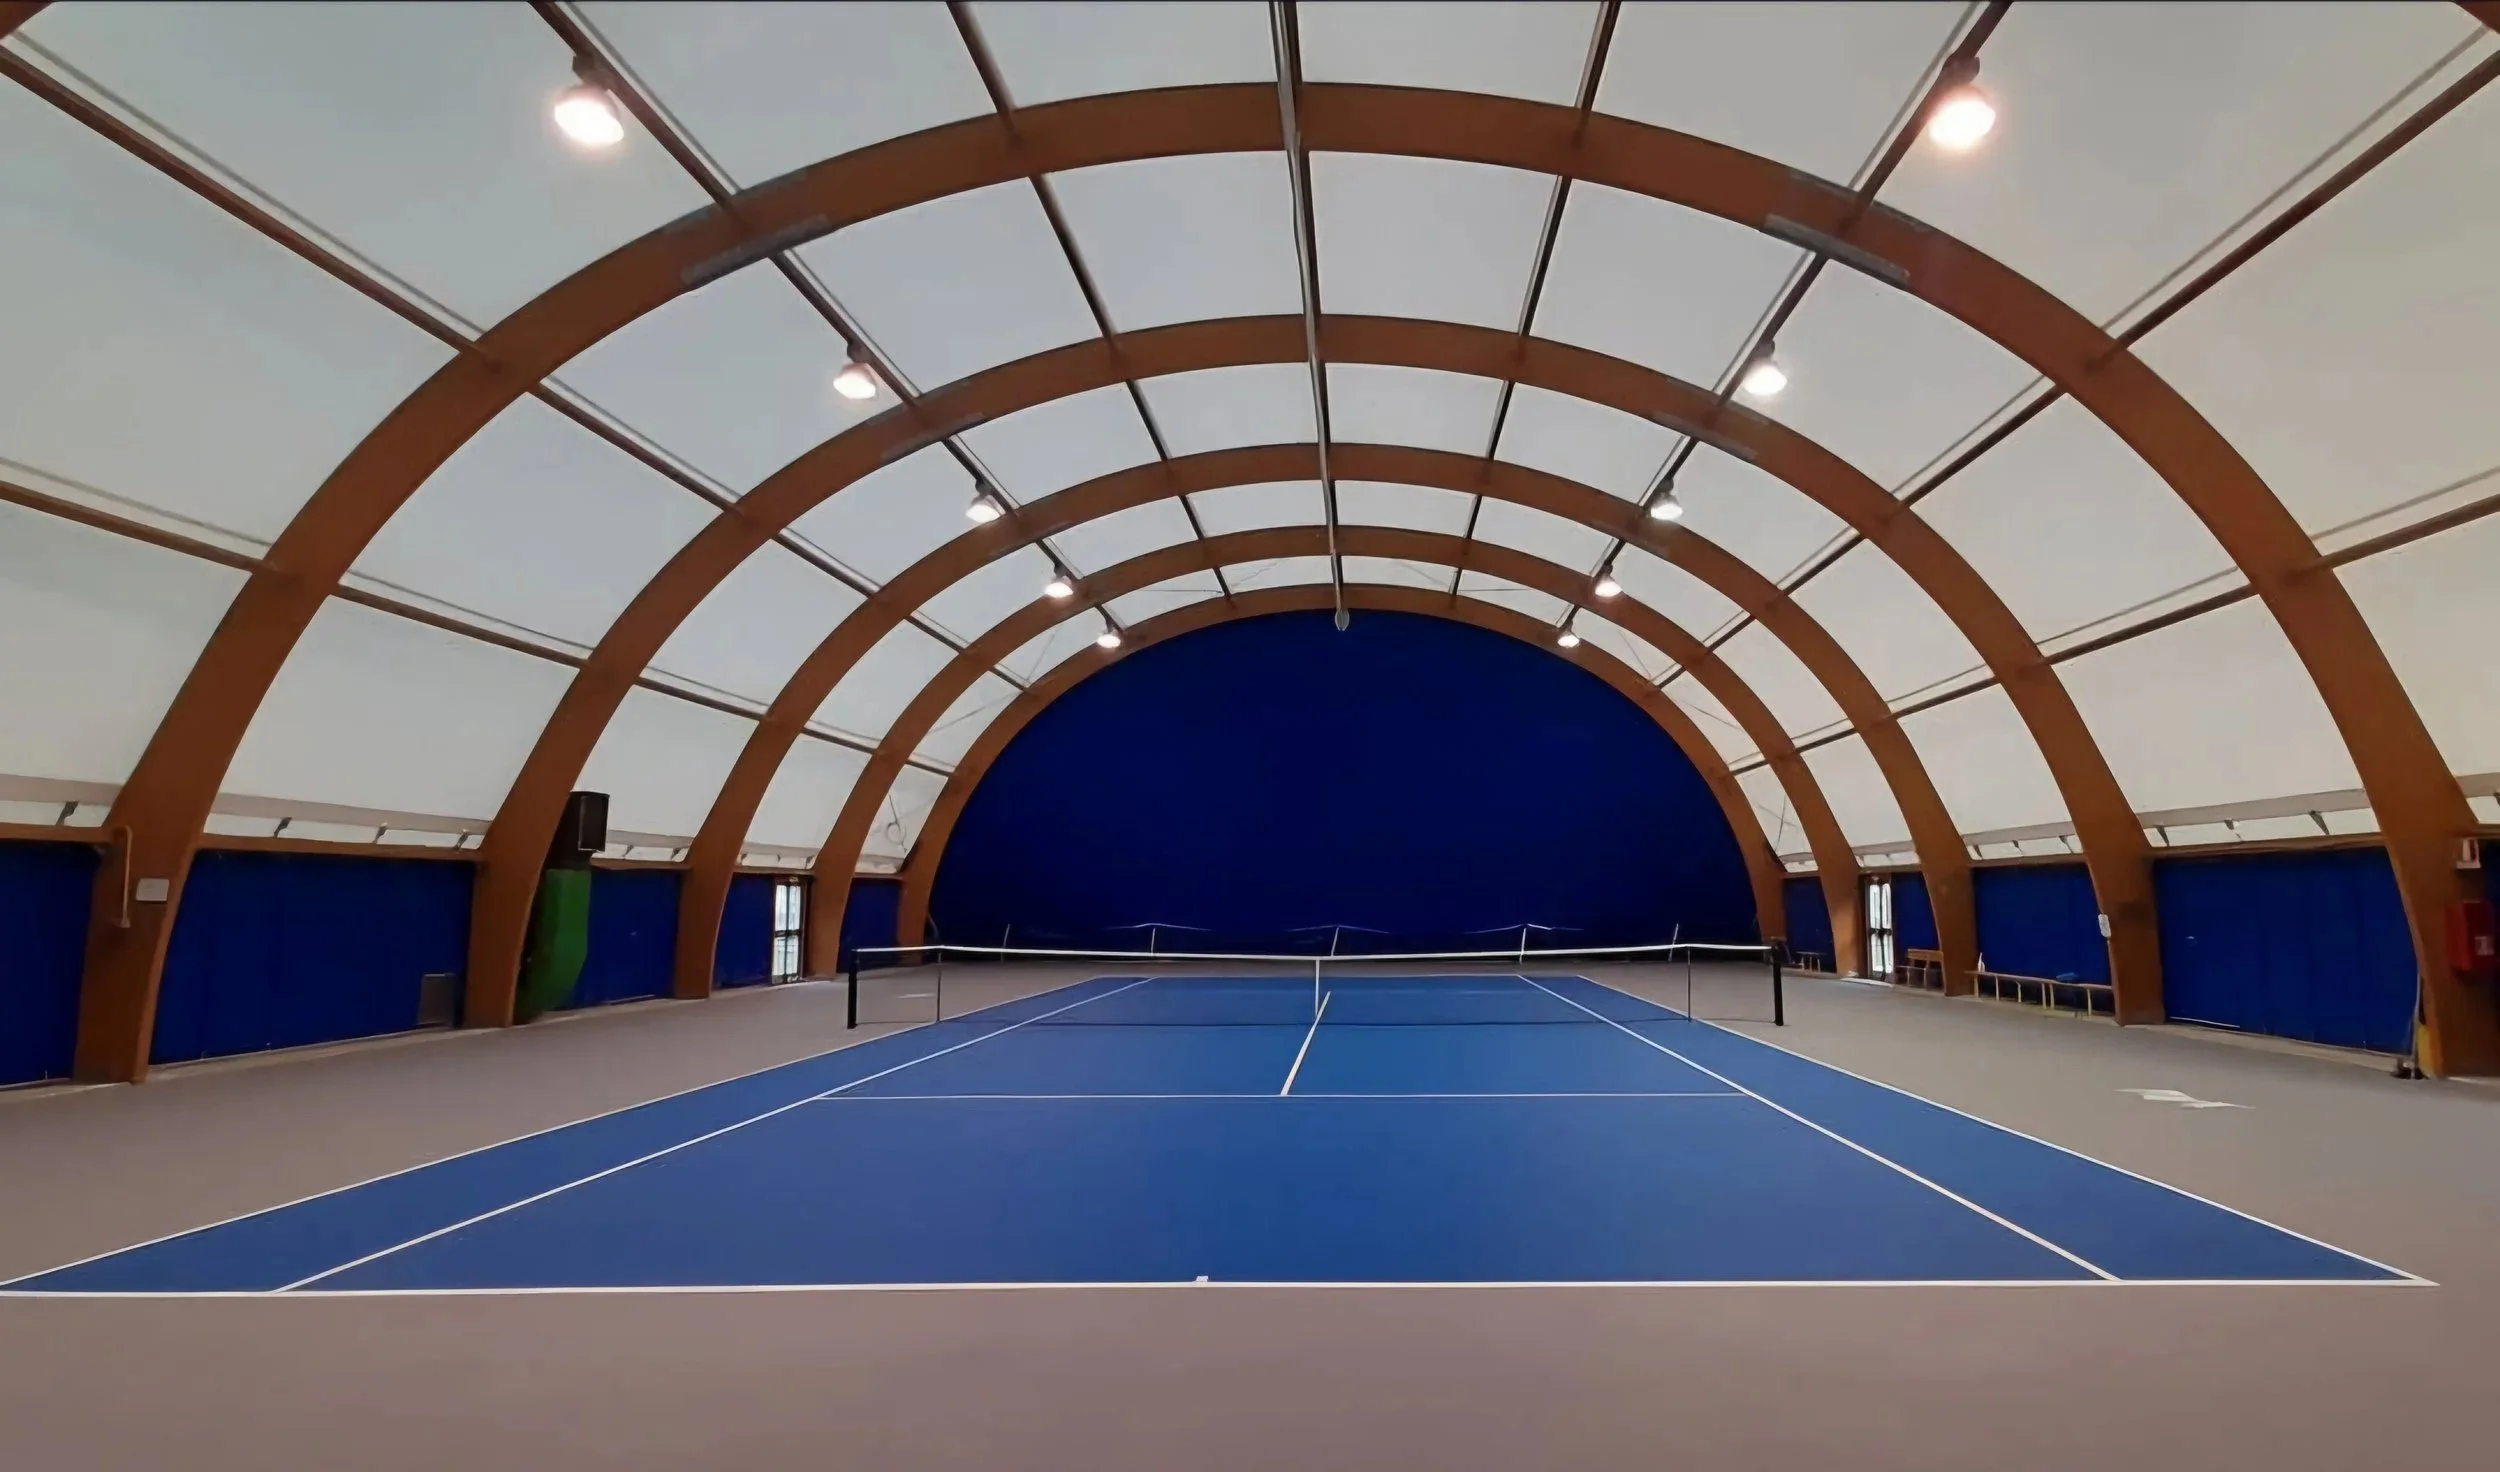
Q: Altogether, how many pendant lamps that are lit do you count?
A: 10